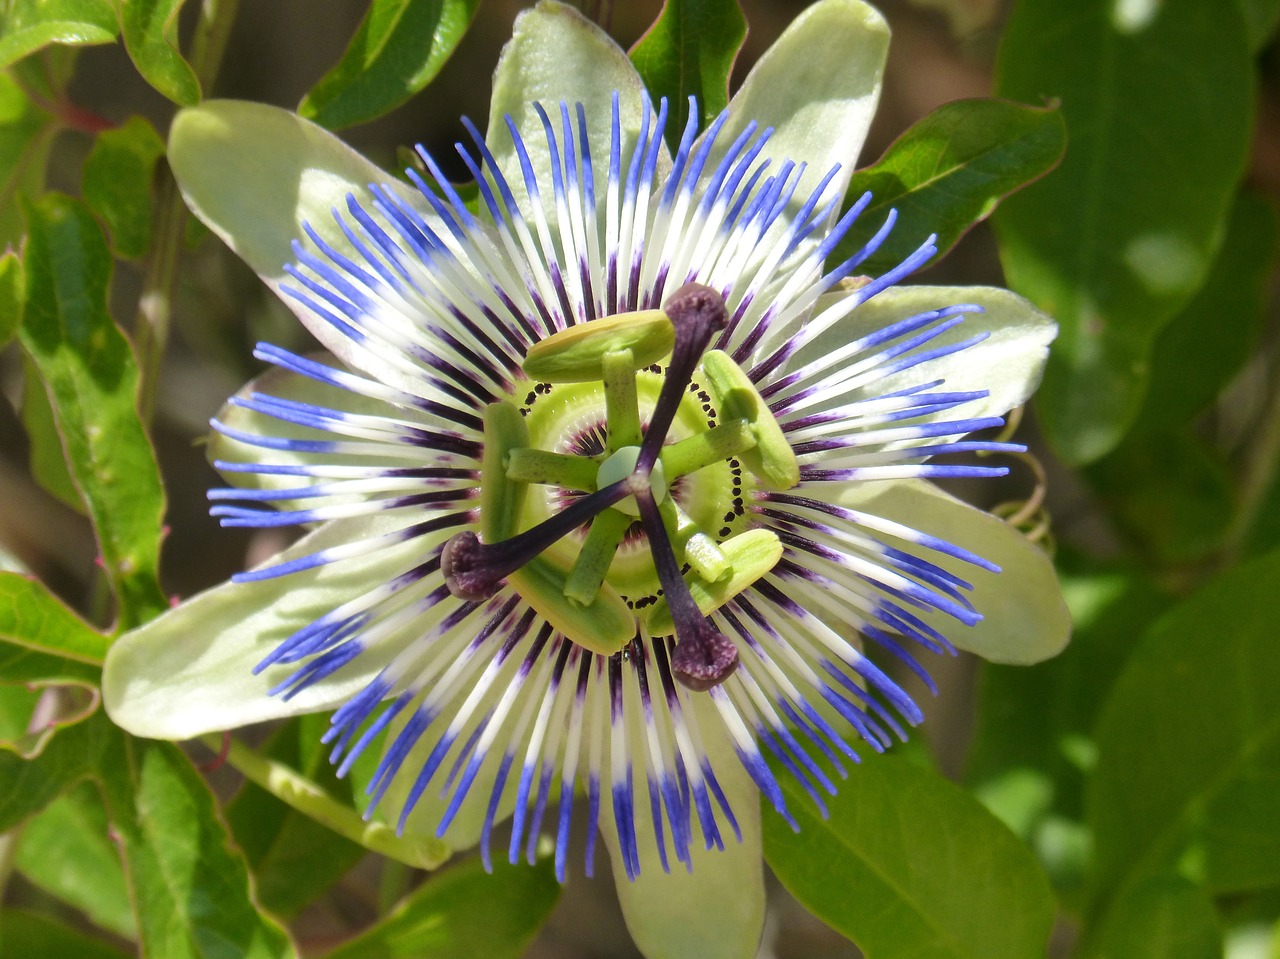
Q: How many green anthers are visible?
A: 5